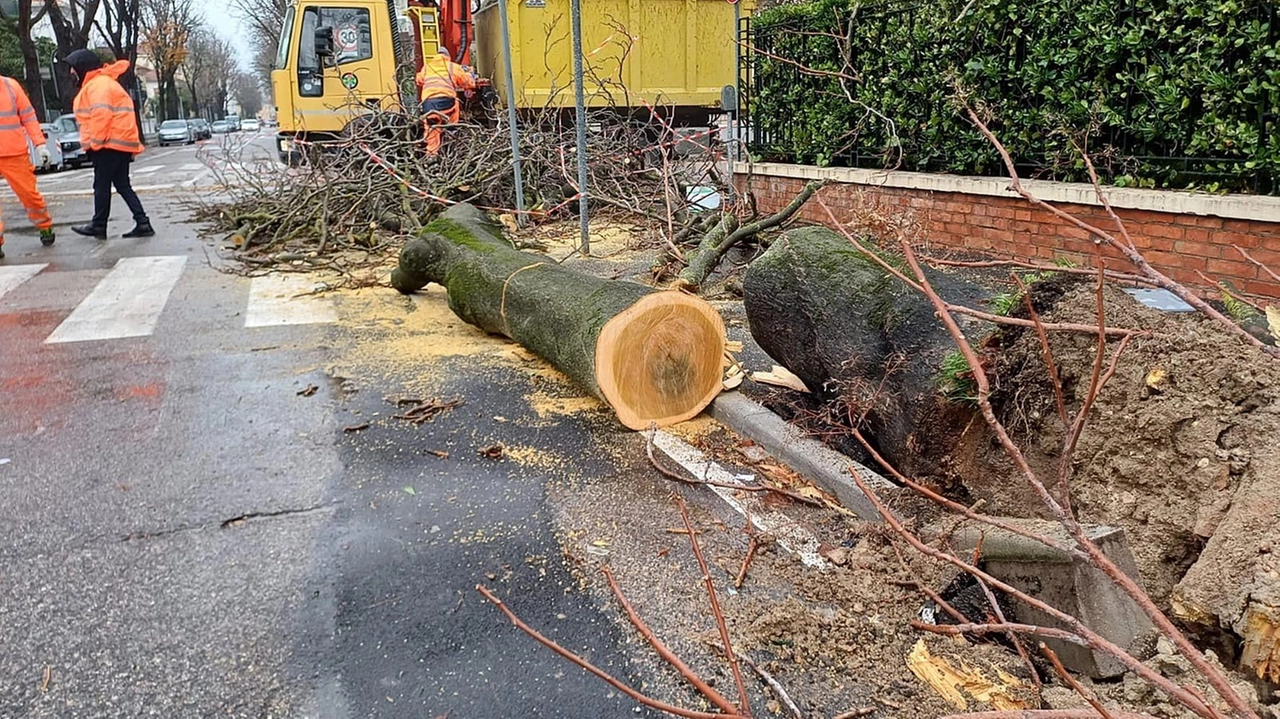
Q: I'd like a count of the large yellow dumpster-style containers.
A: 1